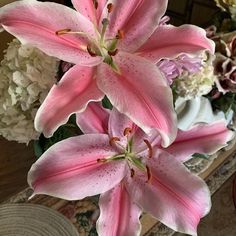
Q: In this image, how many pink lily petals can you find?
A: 12